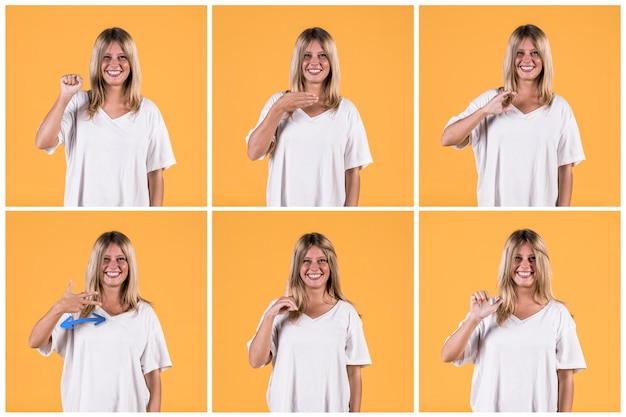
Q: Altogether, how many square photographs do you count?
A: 6